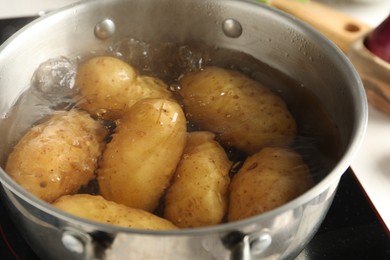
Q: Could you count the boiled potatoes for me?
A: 7